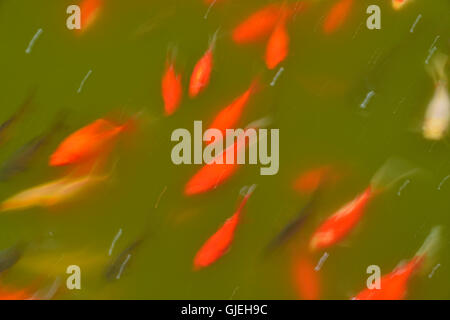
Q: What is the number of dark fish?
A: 5